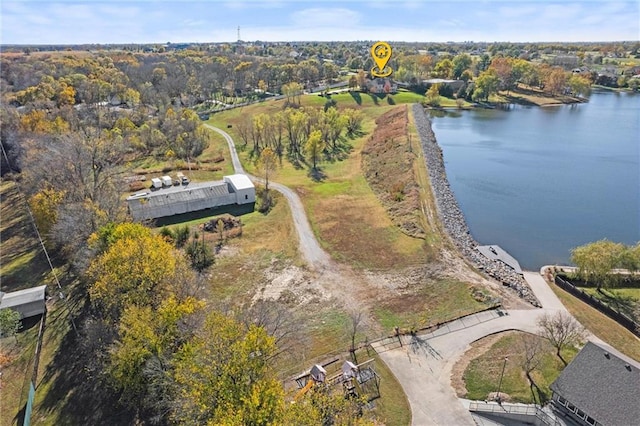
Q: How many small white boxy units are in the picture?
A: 2